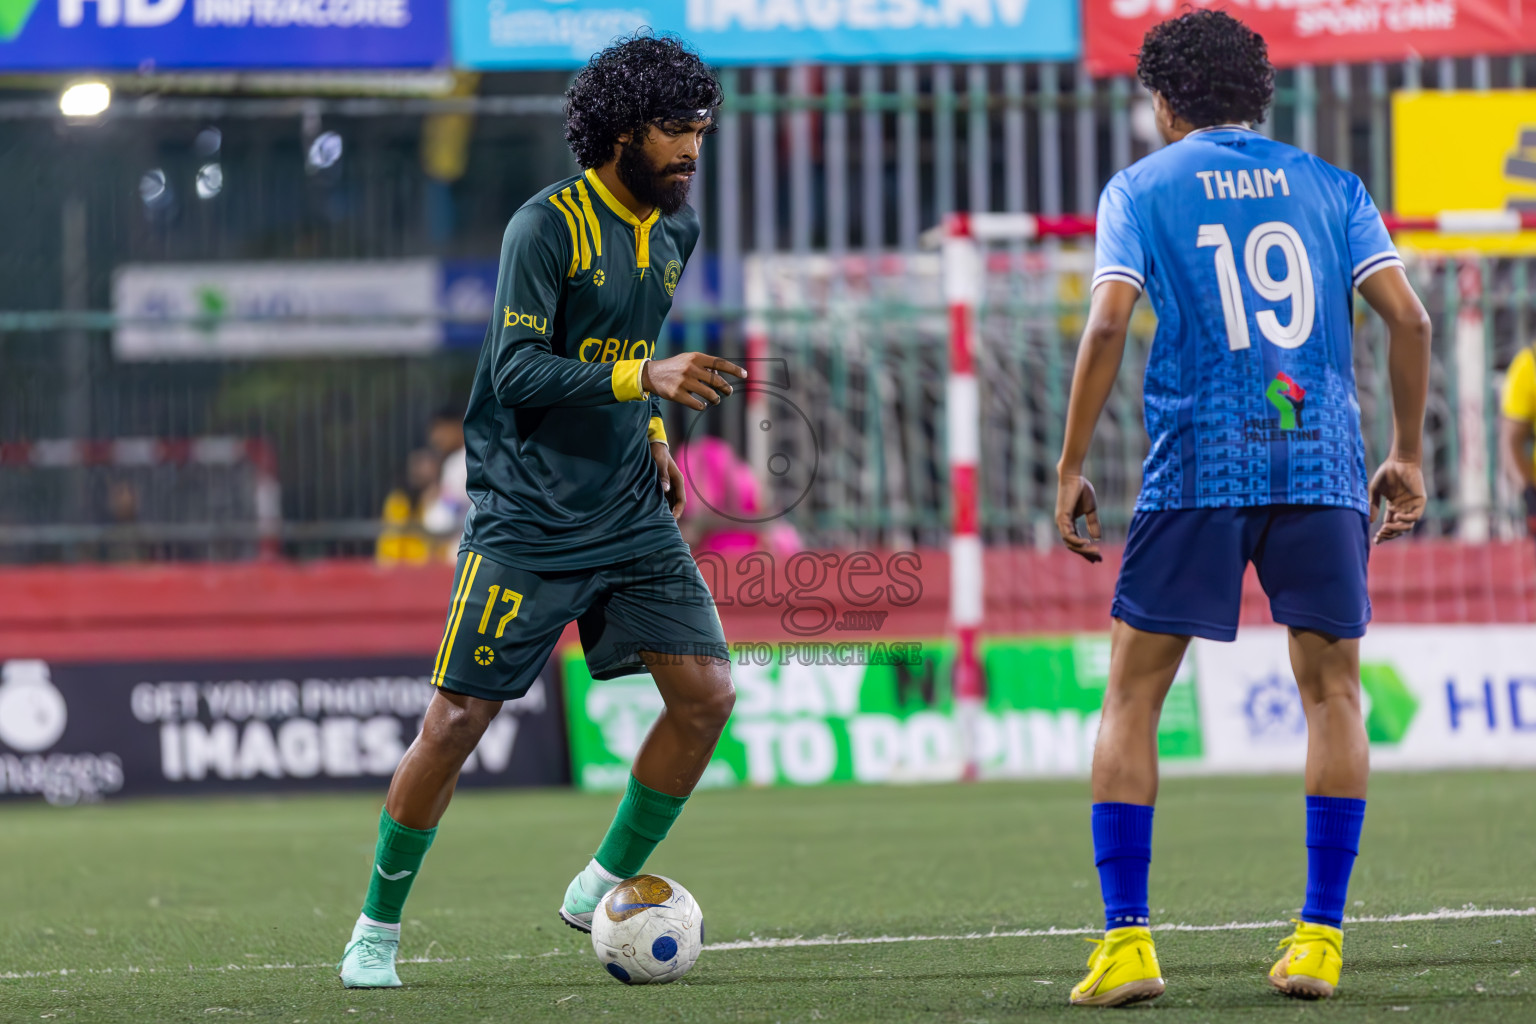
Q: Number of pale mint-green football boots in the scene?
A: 2